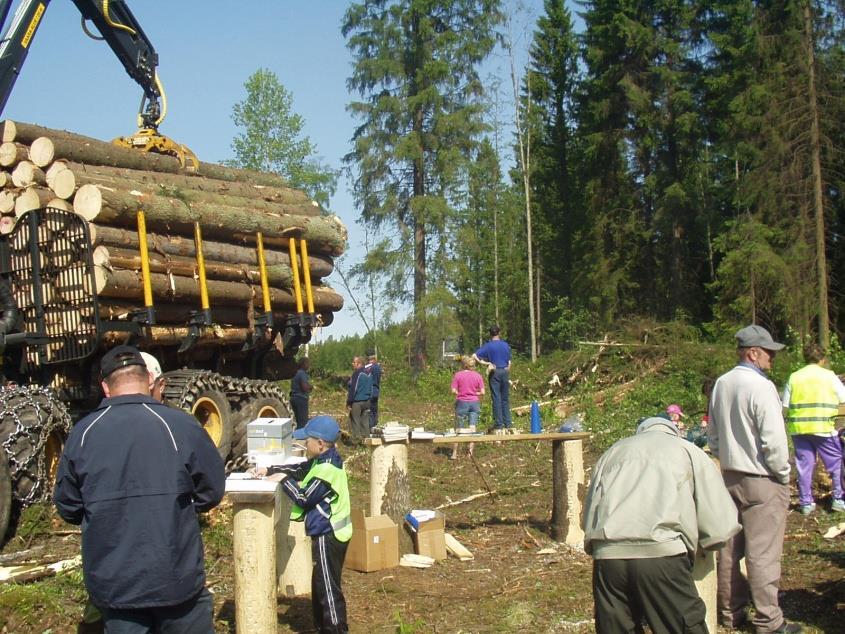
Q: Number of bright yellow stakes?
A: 5